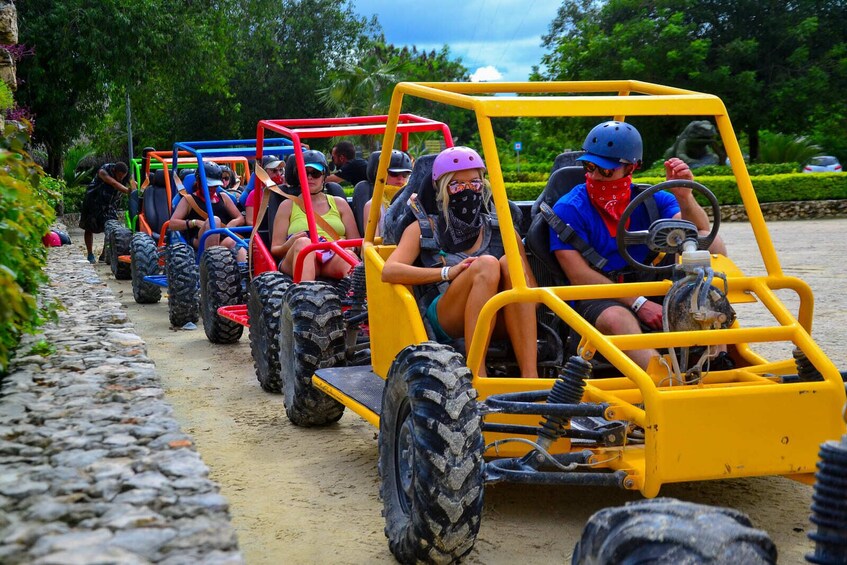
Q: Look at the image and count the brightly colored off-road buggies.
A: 5